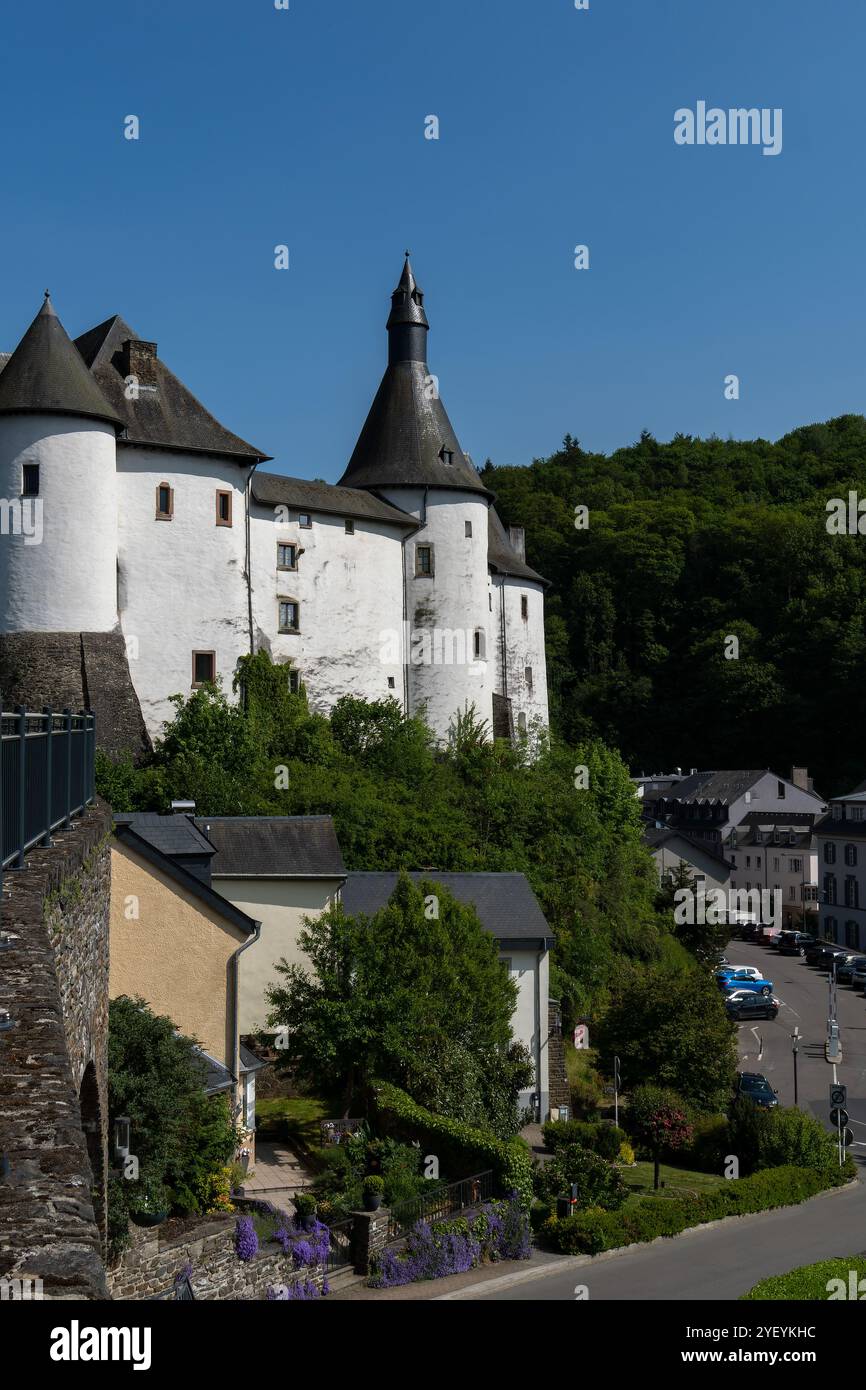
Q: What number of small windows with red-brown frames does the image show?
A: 3